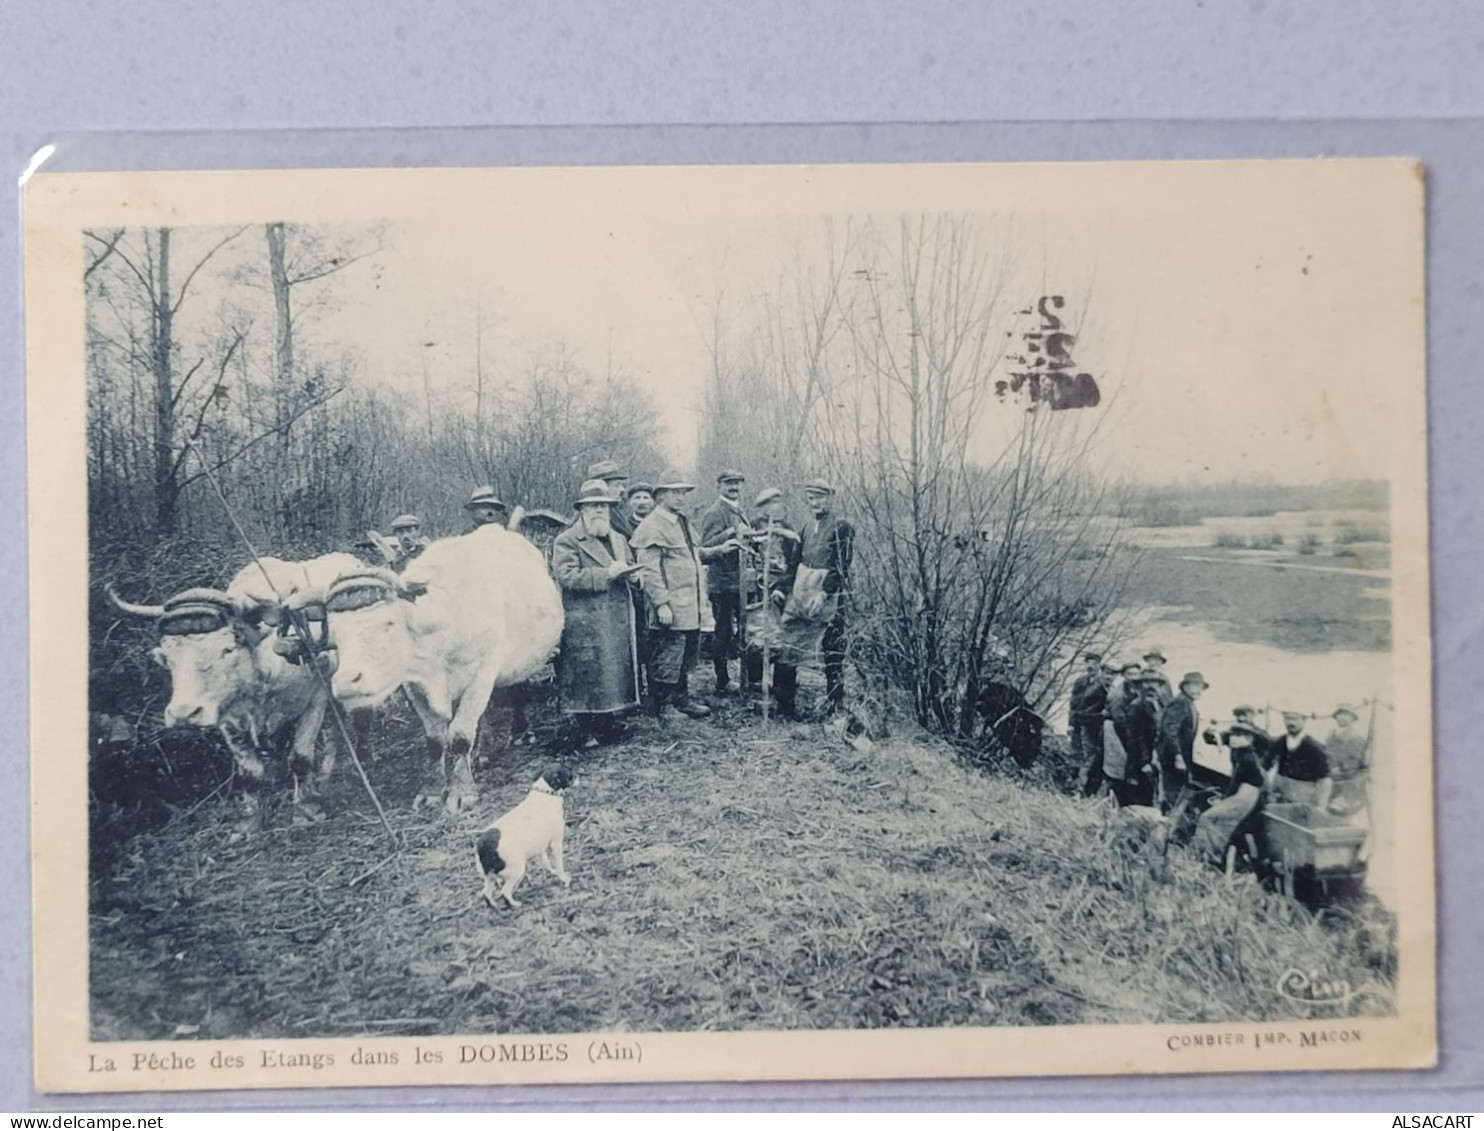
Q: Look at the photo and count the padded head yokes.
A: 2